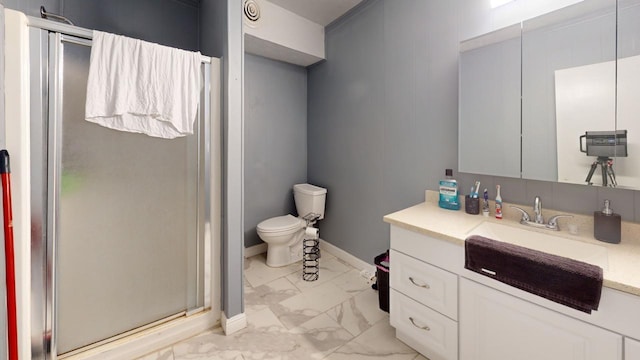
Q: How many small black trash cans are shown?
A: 1